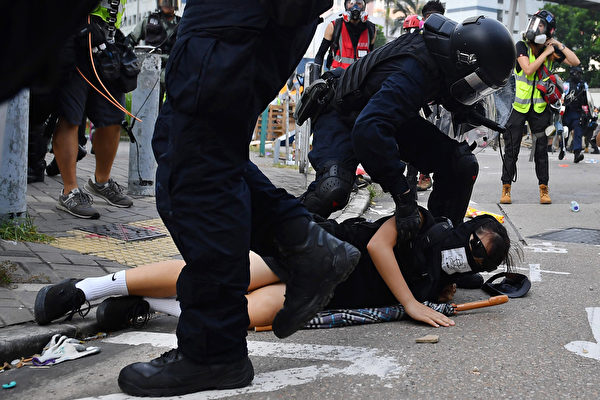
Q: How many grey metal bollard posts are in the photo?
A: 2